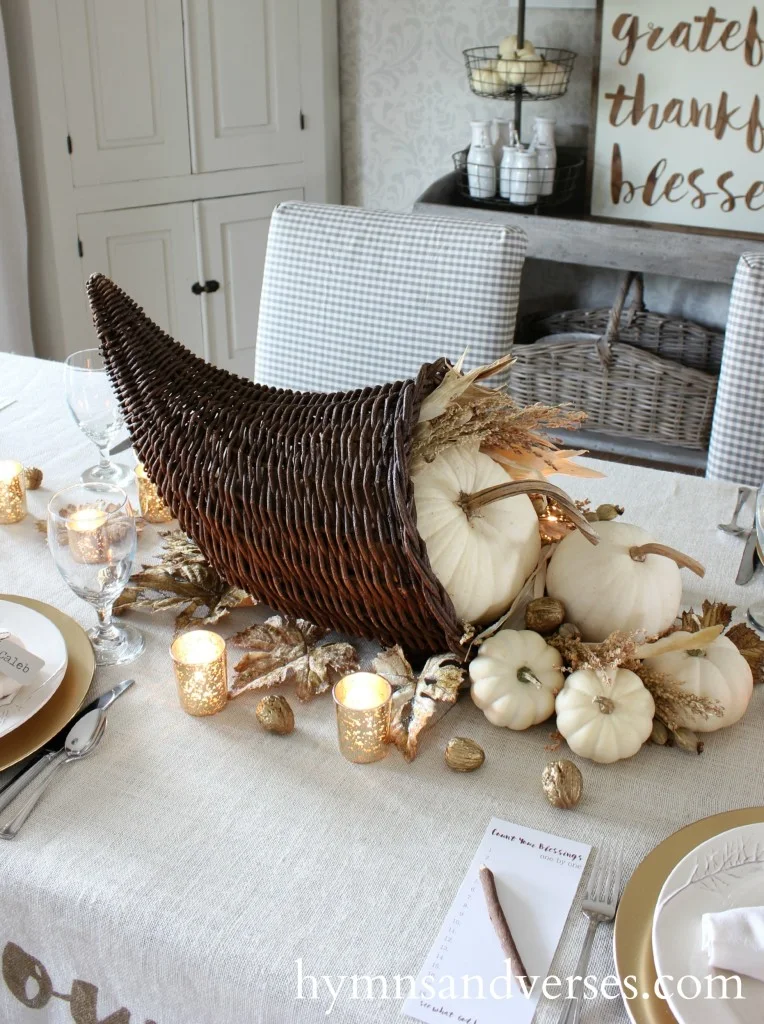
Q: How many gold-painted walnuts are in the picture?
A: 5